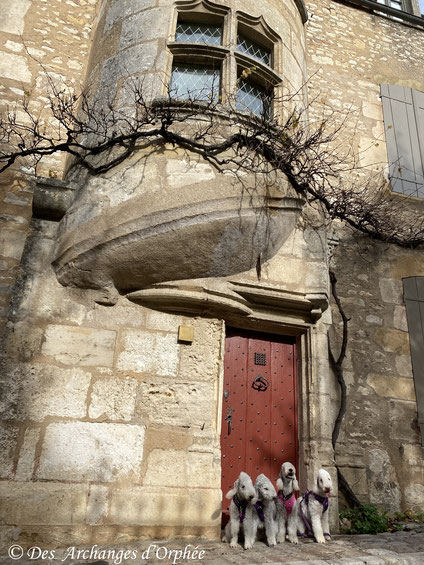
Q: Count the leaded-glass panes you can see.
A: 4